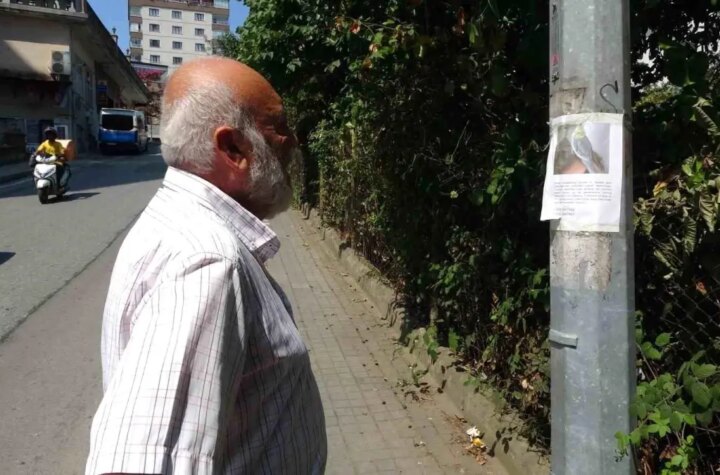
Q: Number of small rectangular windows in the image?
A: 11